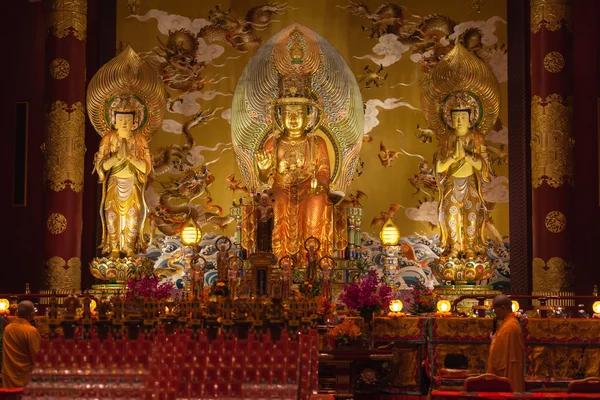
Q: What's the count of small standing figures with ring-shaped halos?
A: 6